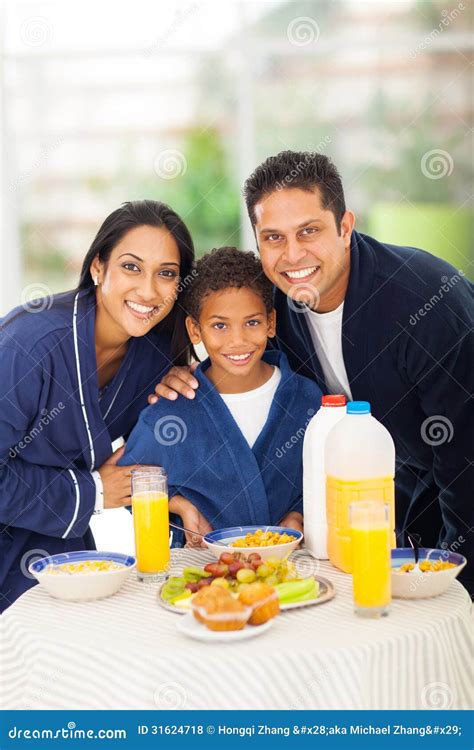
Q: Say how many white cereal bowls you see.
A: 3